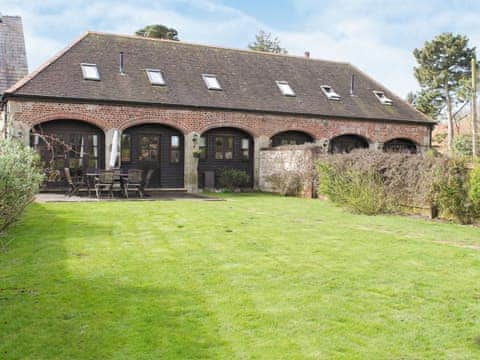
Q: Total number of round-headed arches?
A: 6